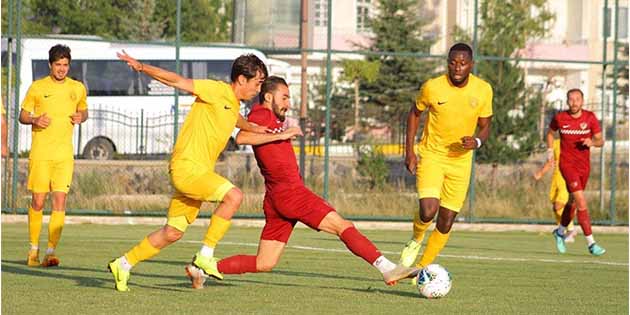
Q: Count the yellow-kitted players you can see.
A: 4